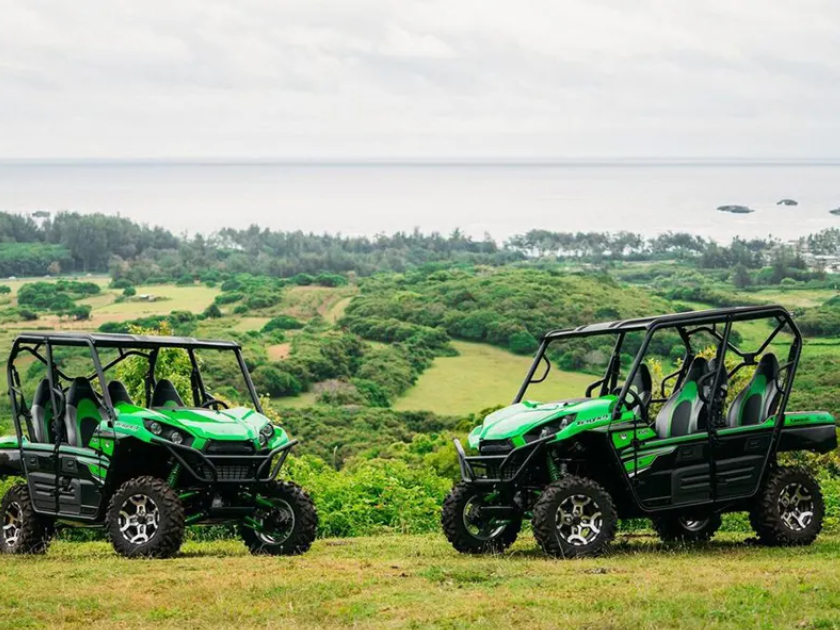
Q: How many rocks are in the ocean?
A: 3